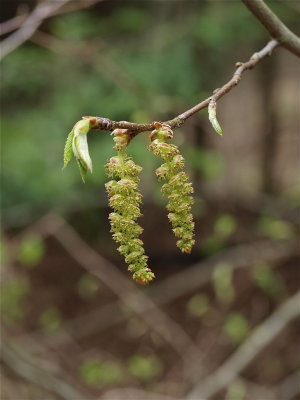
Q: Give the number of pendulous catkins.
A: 2